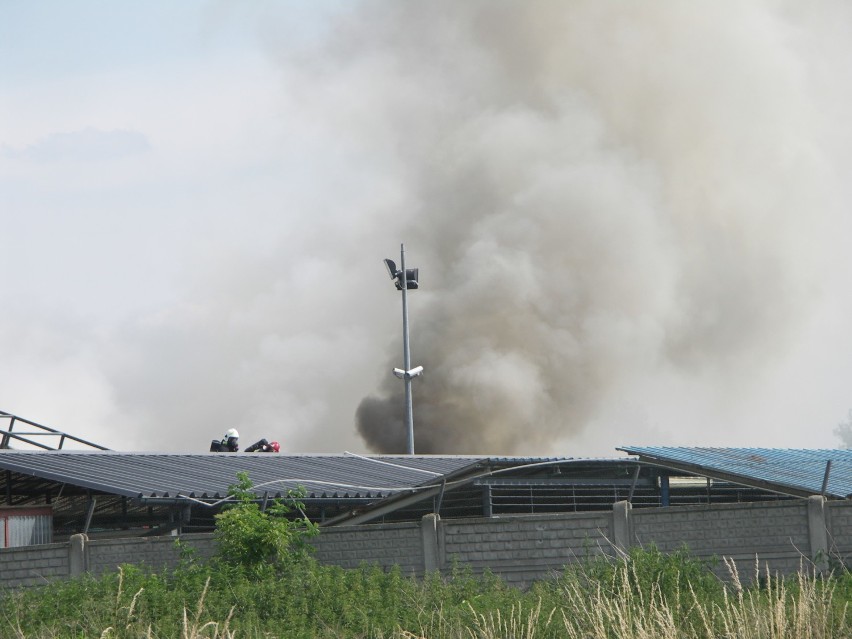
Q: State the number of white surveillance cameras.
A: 2